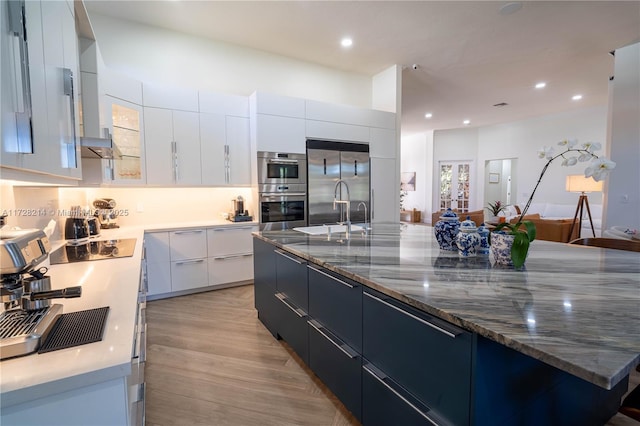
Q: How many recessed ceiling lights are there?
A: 5